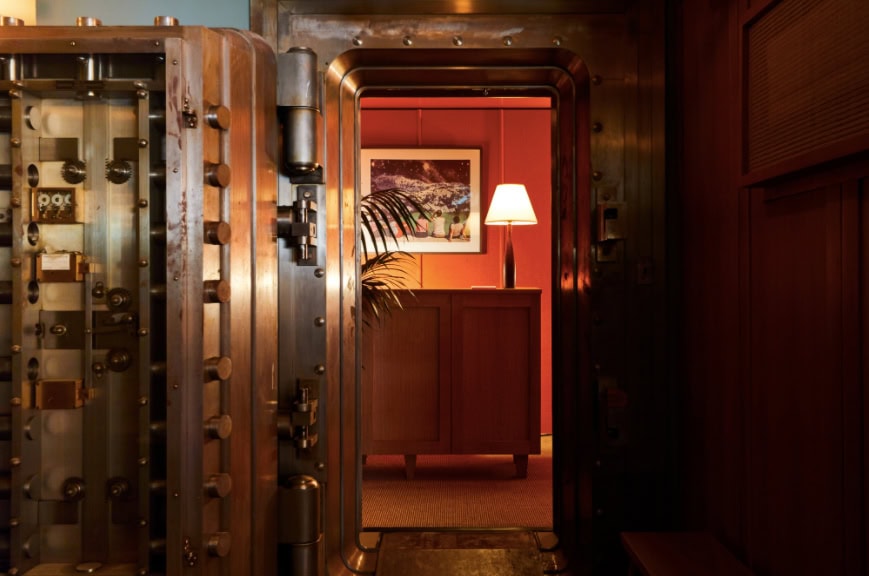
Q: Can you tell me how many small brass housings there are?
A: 3